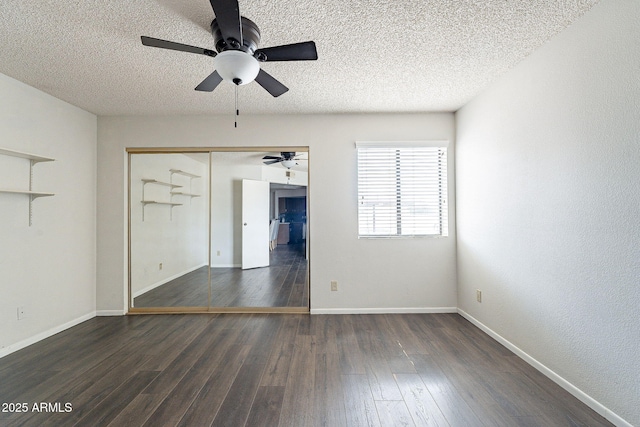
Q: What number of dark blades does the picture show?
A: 5